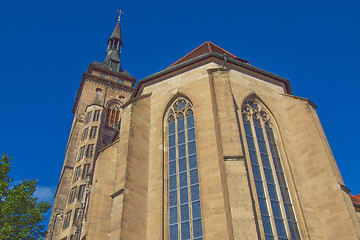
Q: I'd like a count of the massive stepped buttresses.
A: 3